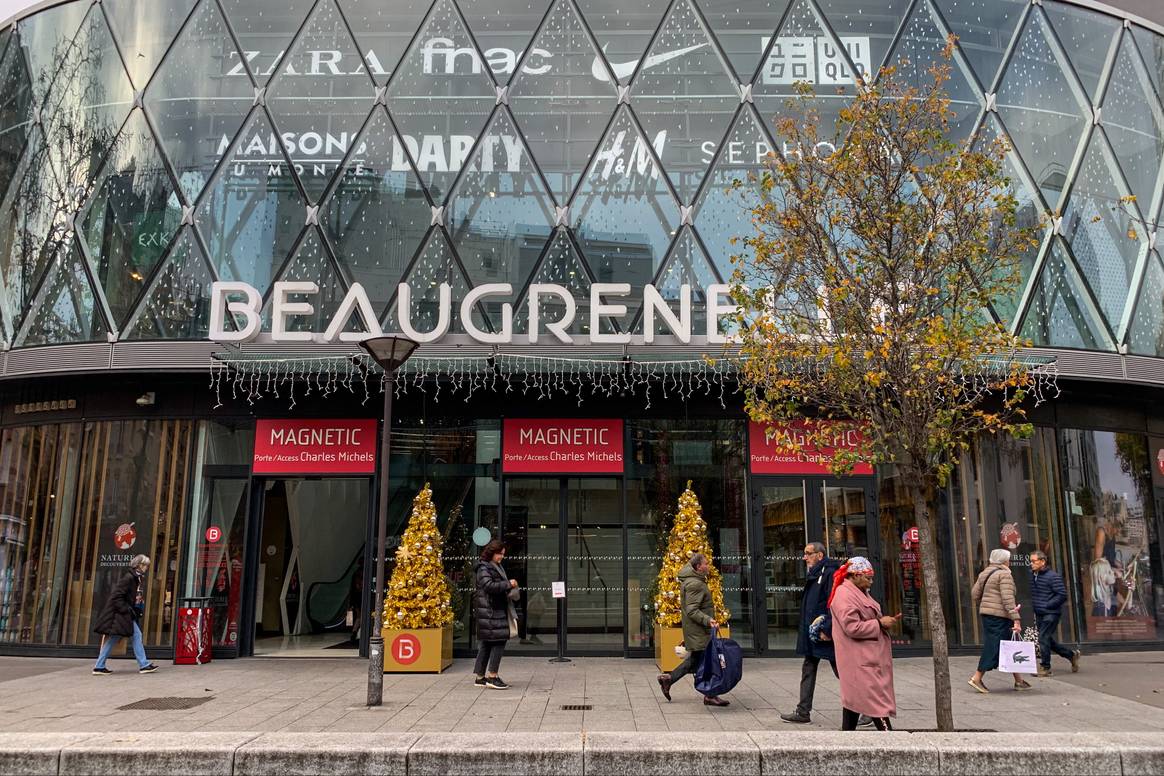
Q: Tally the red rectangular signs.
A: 3